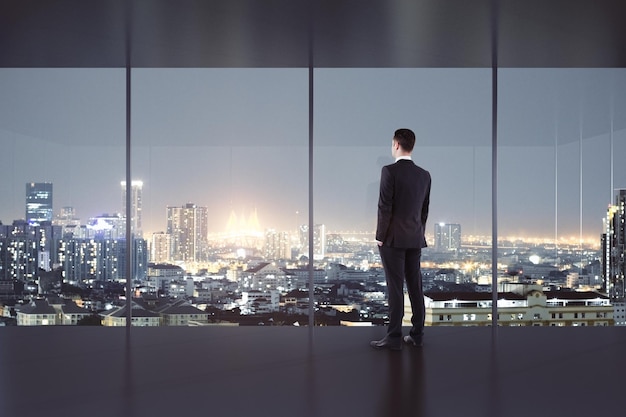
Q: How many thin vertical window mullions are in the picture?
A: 3